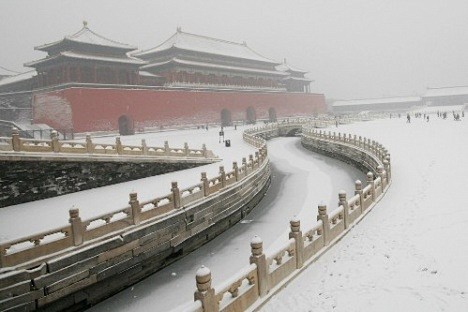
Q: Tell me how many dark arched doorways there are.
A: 4